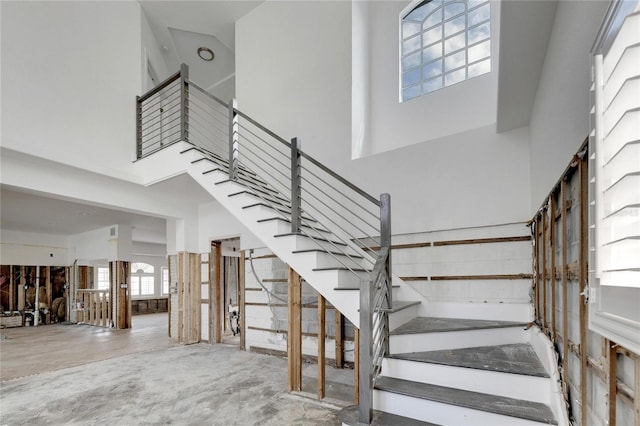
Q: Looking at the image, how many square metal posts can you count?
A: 6